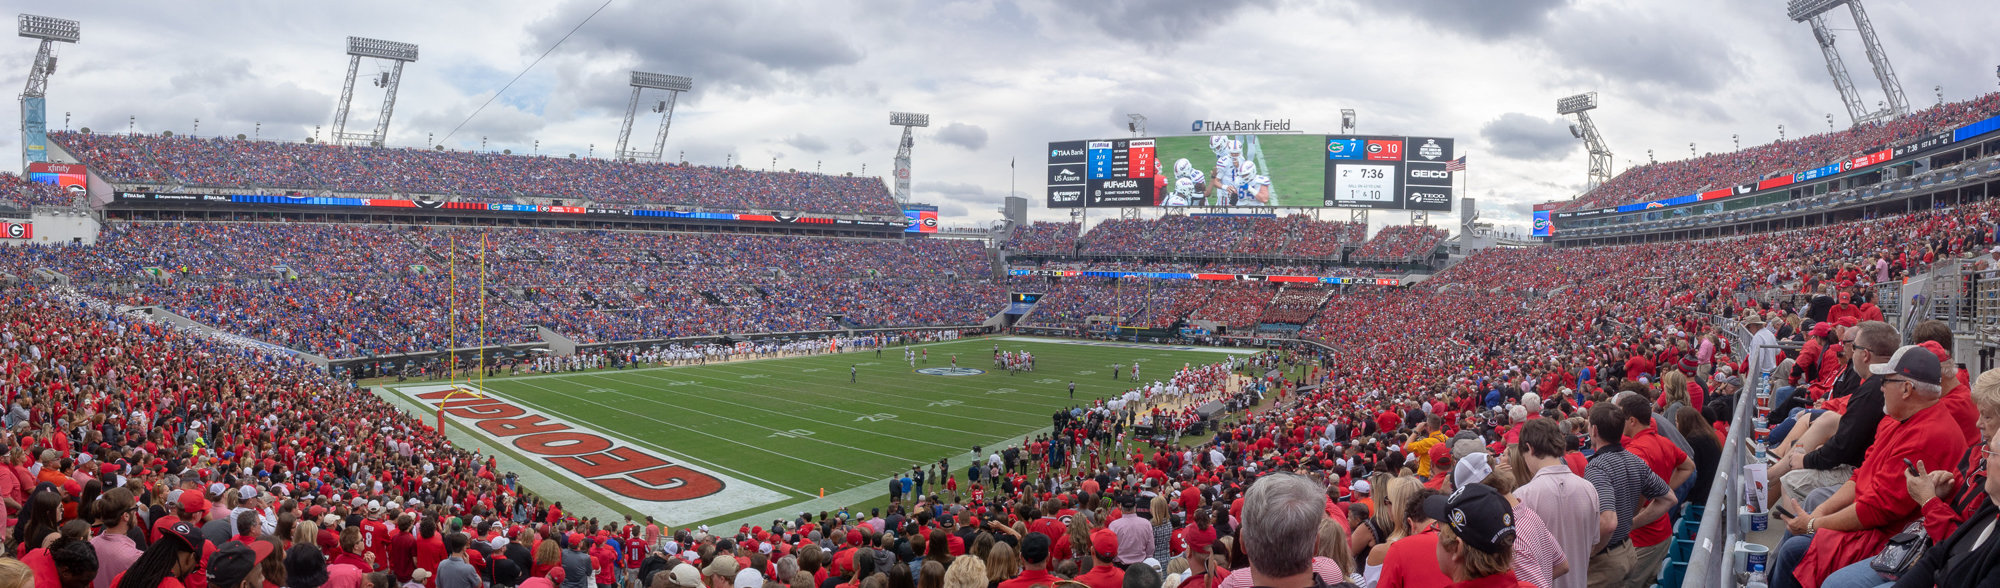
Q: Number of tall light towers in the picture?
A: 6